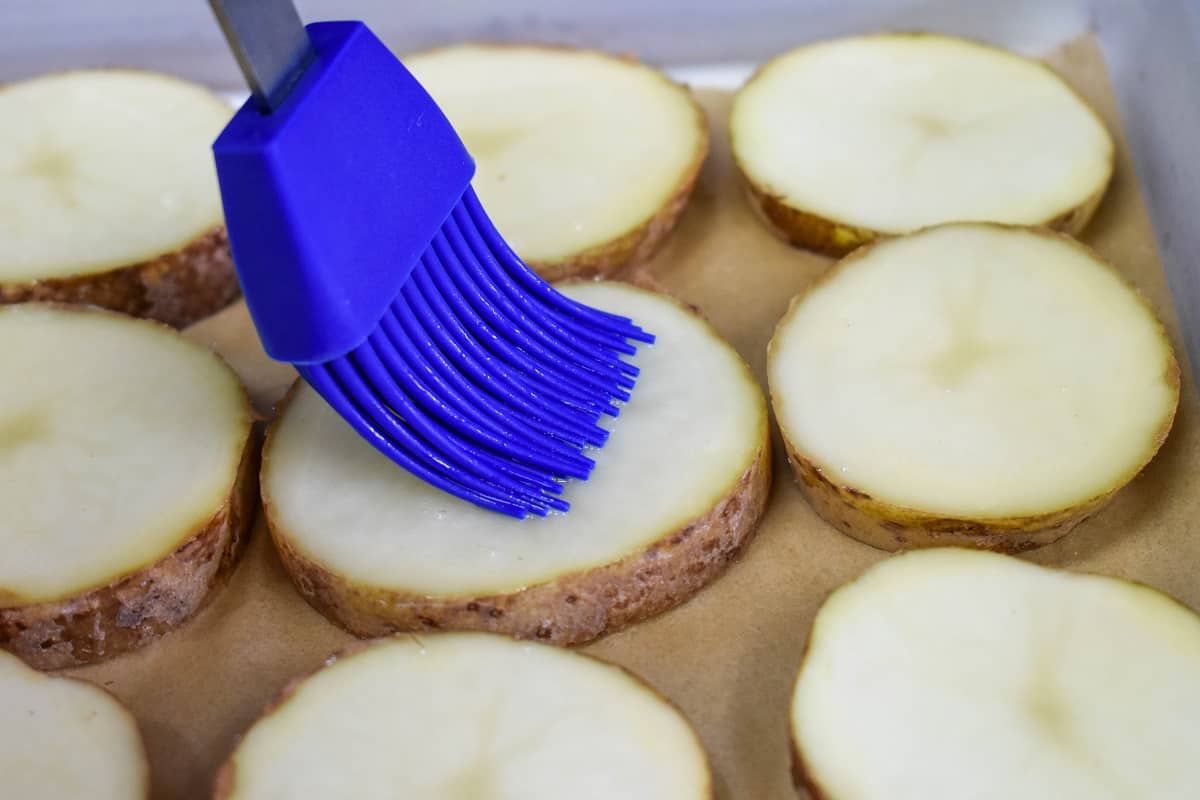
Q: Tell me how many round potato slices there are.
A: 9